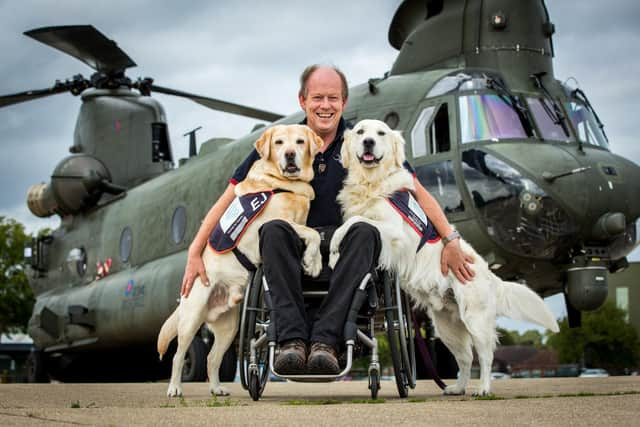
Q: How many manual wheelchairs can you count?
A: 1